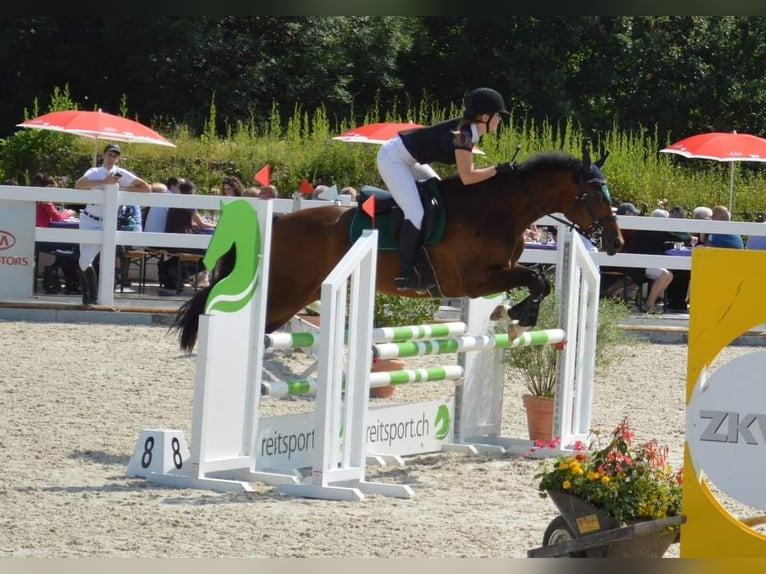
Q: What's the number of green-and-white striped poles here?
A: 3